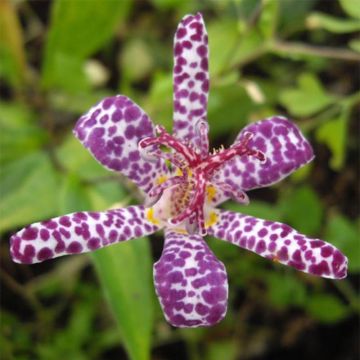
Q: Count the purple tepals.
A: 6